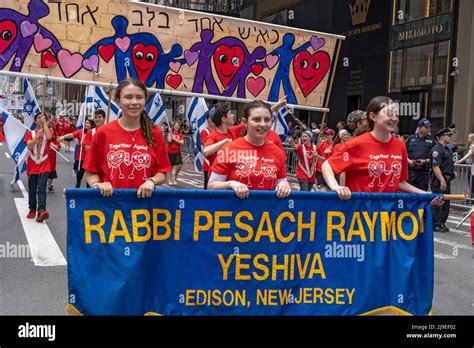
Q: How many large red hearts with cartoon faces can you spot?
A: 4